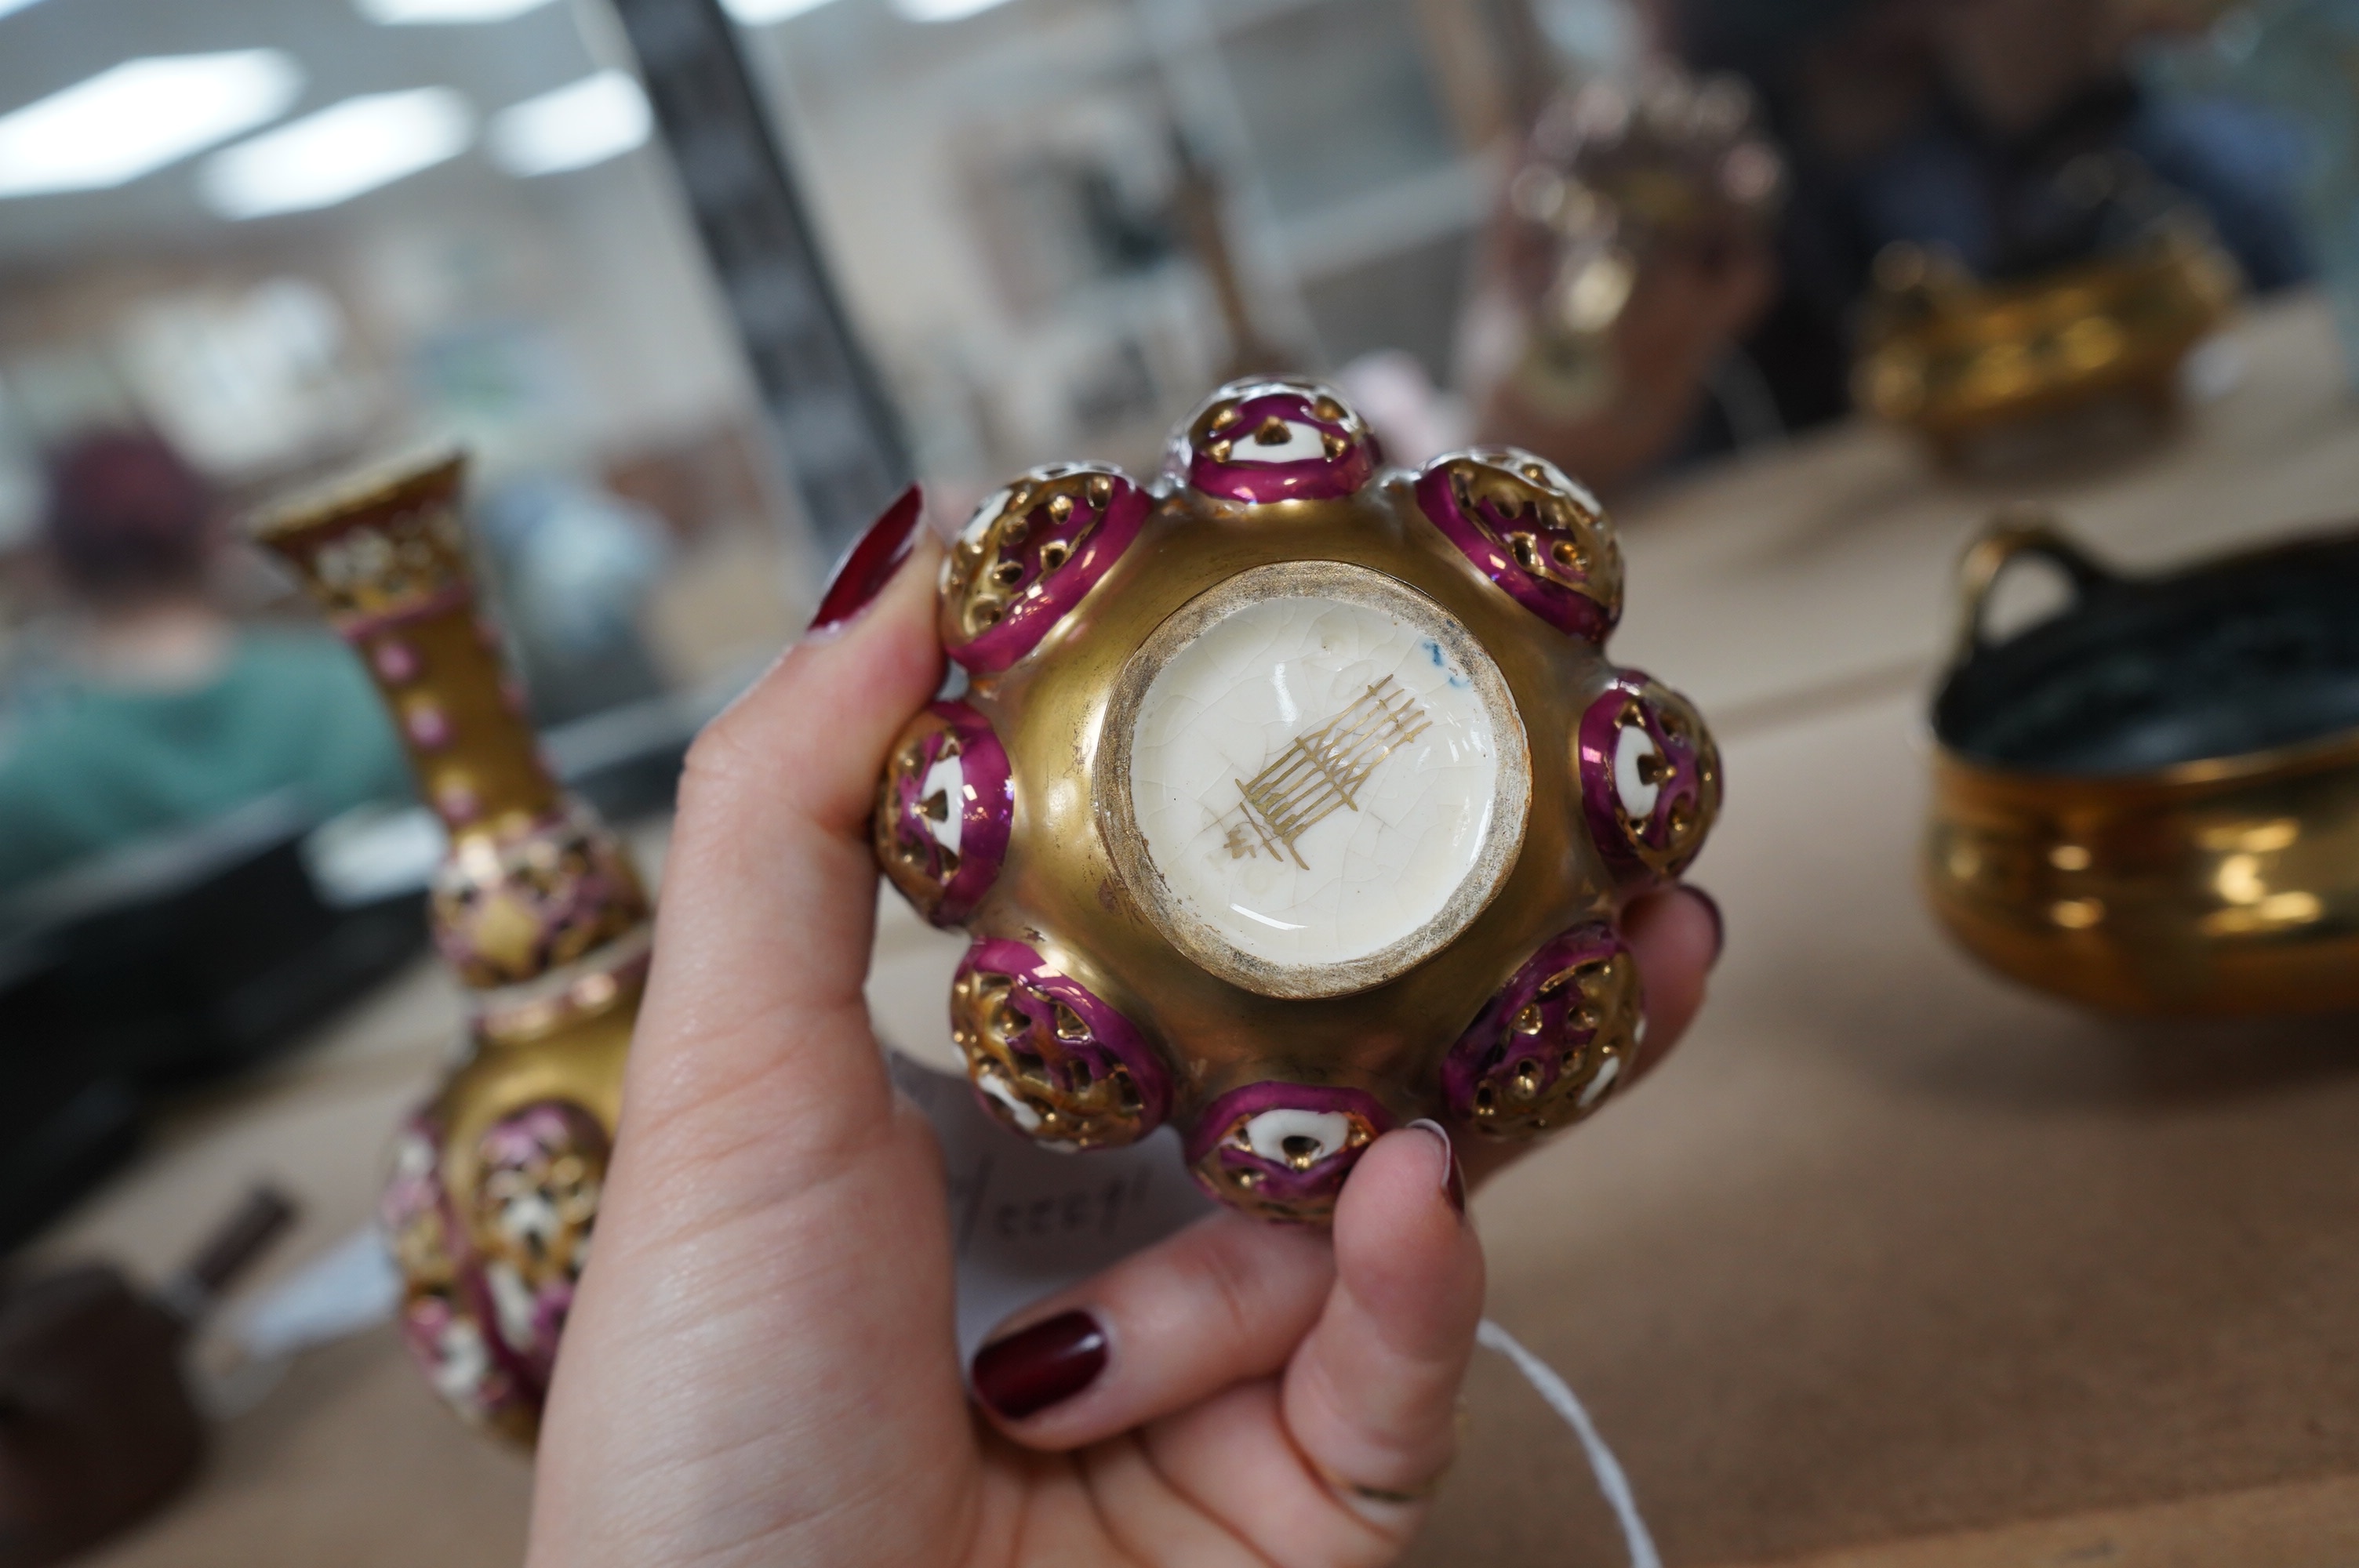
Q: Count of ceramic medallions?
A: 8